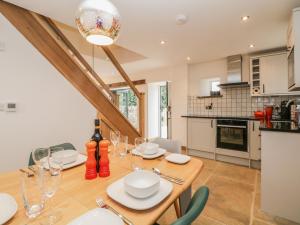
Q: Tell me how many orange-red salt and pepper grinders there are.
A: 2